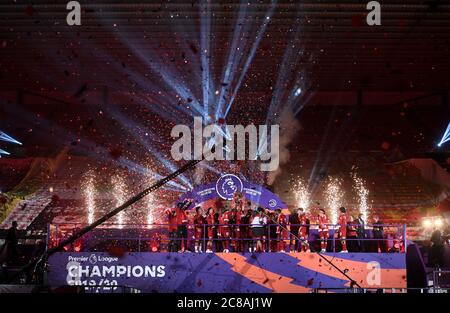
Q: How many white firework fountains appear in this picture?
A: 6